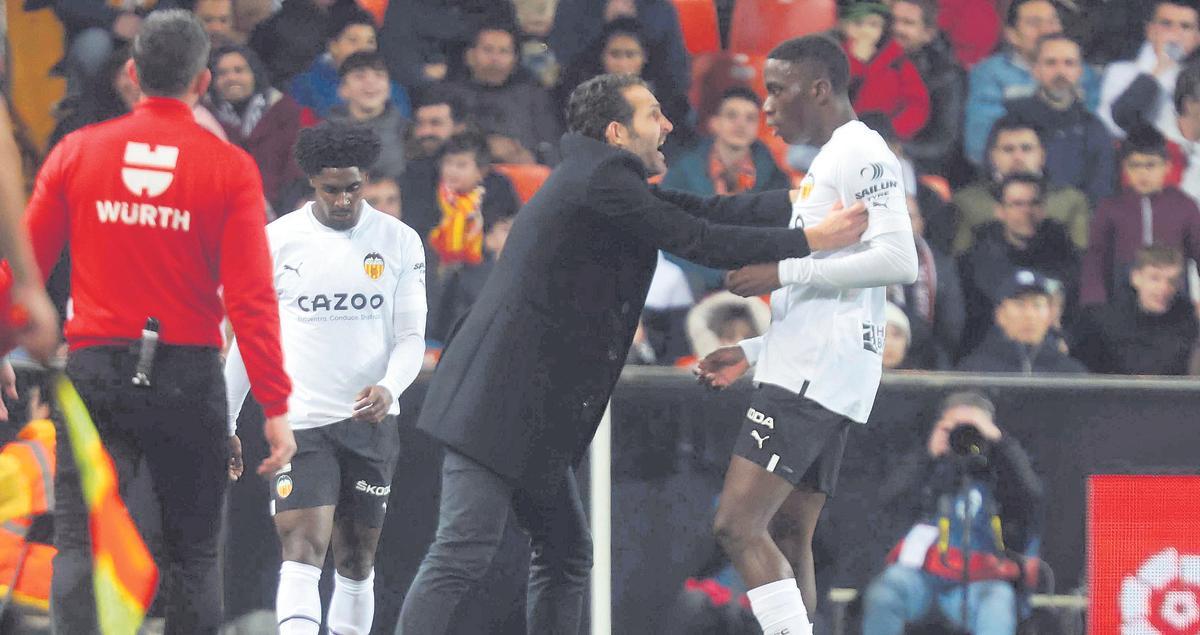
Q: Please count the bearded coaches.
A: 1